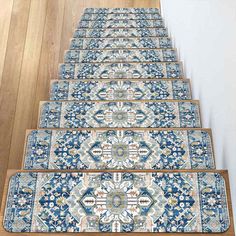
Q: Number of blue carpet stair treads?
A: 11